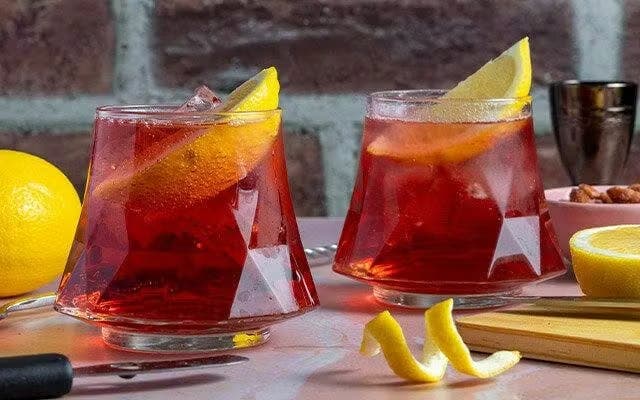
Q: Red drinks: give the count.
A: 2